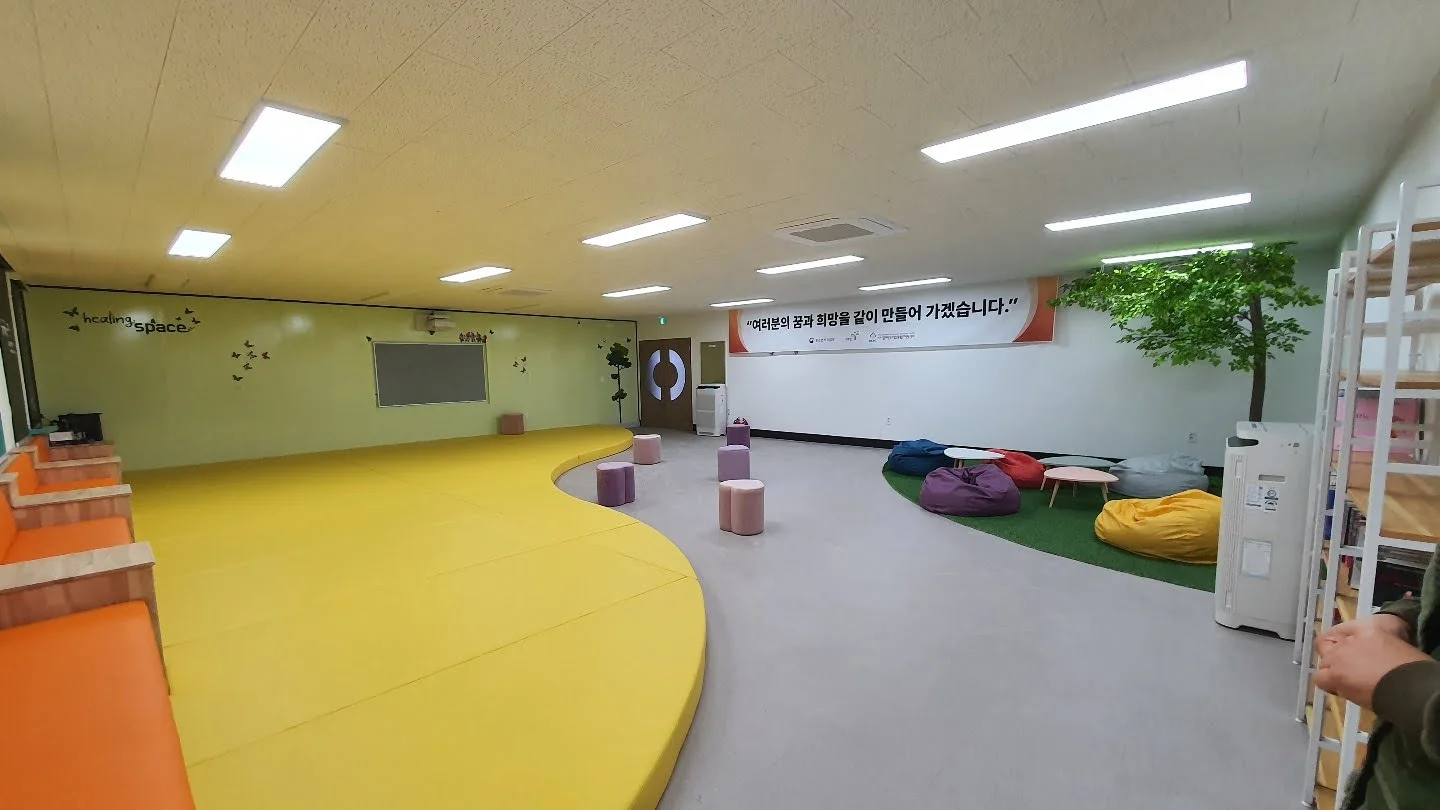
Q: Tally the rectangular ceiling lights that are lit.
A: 11